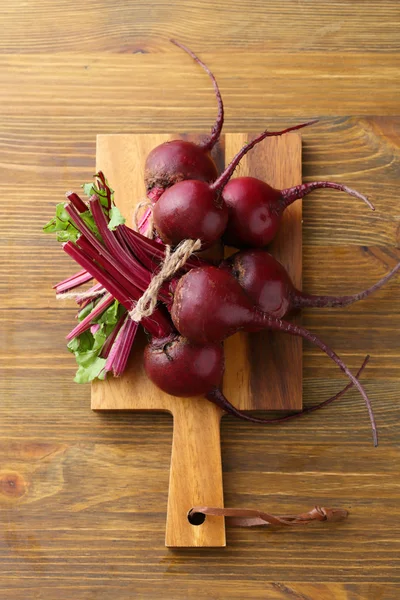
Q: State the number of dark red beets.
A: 6